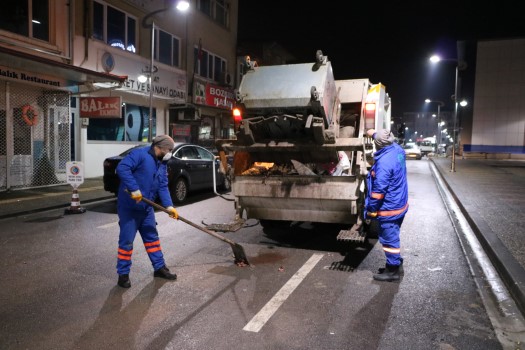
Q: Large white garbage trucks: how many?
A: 1